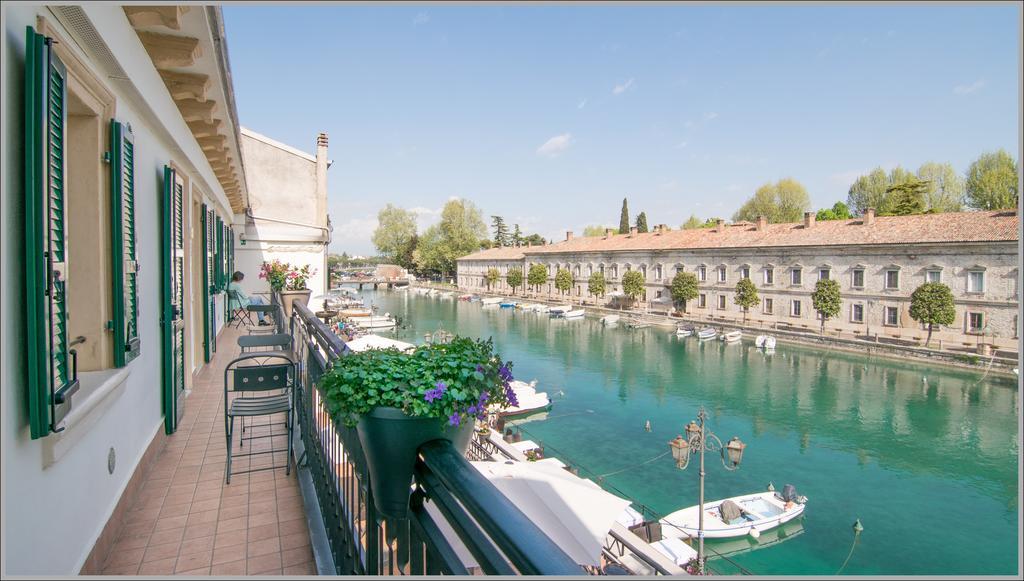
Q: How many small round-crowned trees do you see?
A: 10